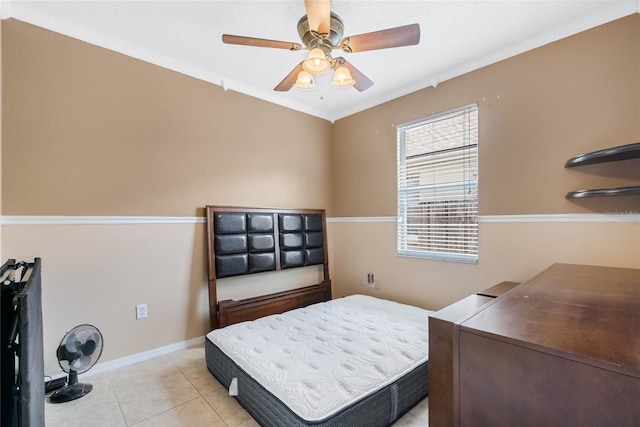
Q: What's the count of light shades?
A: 3